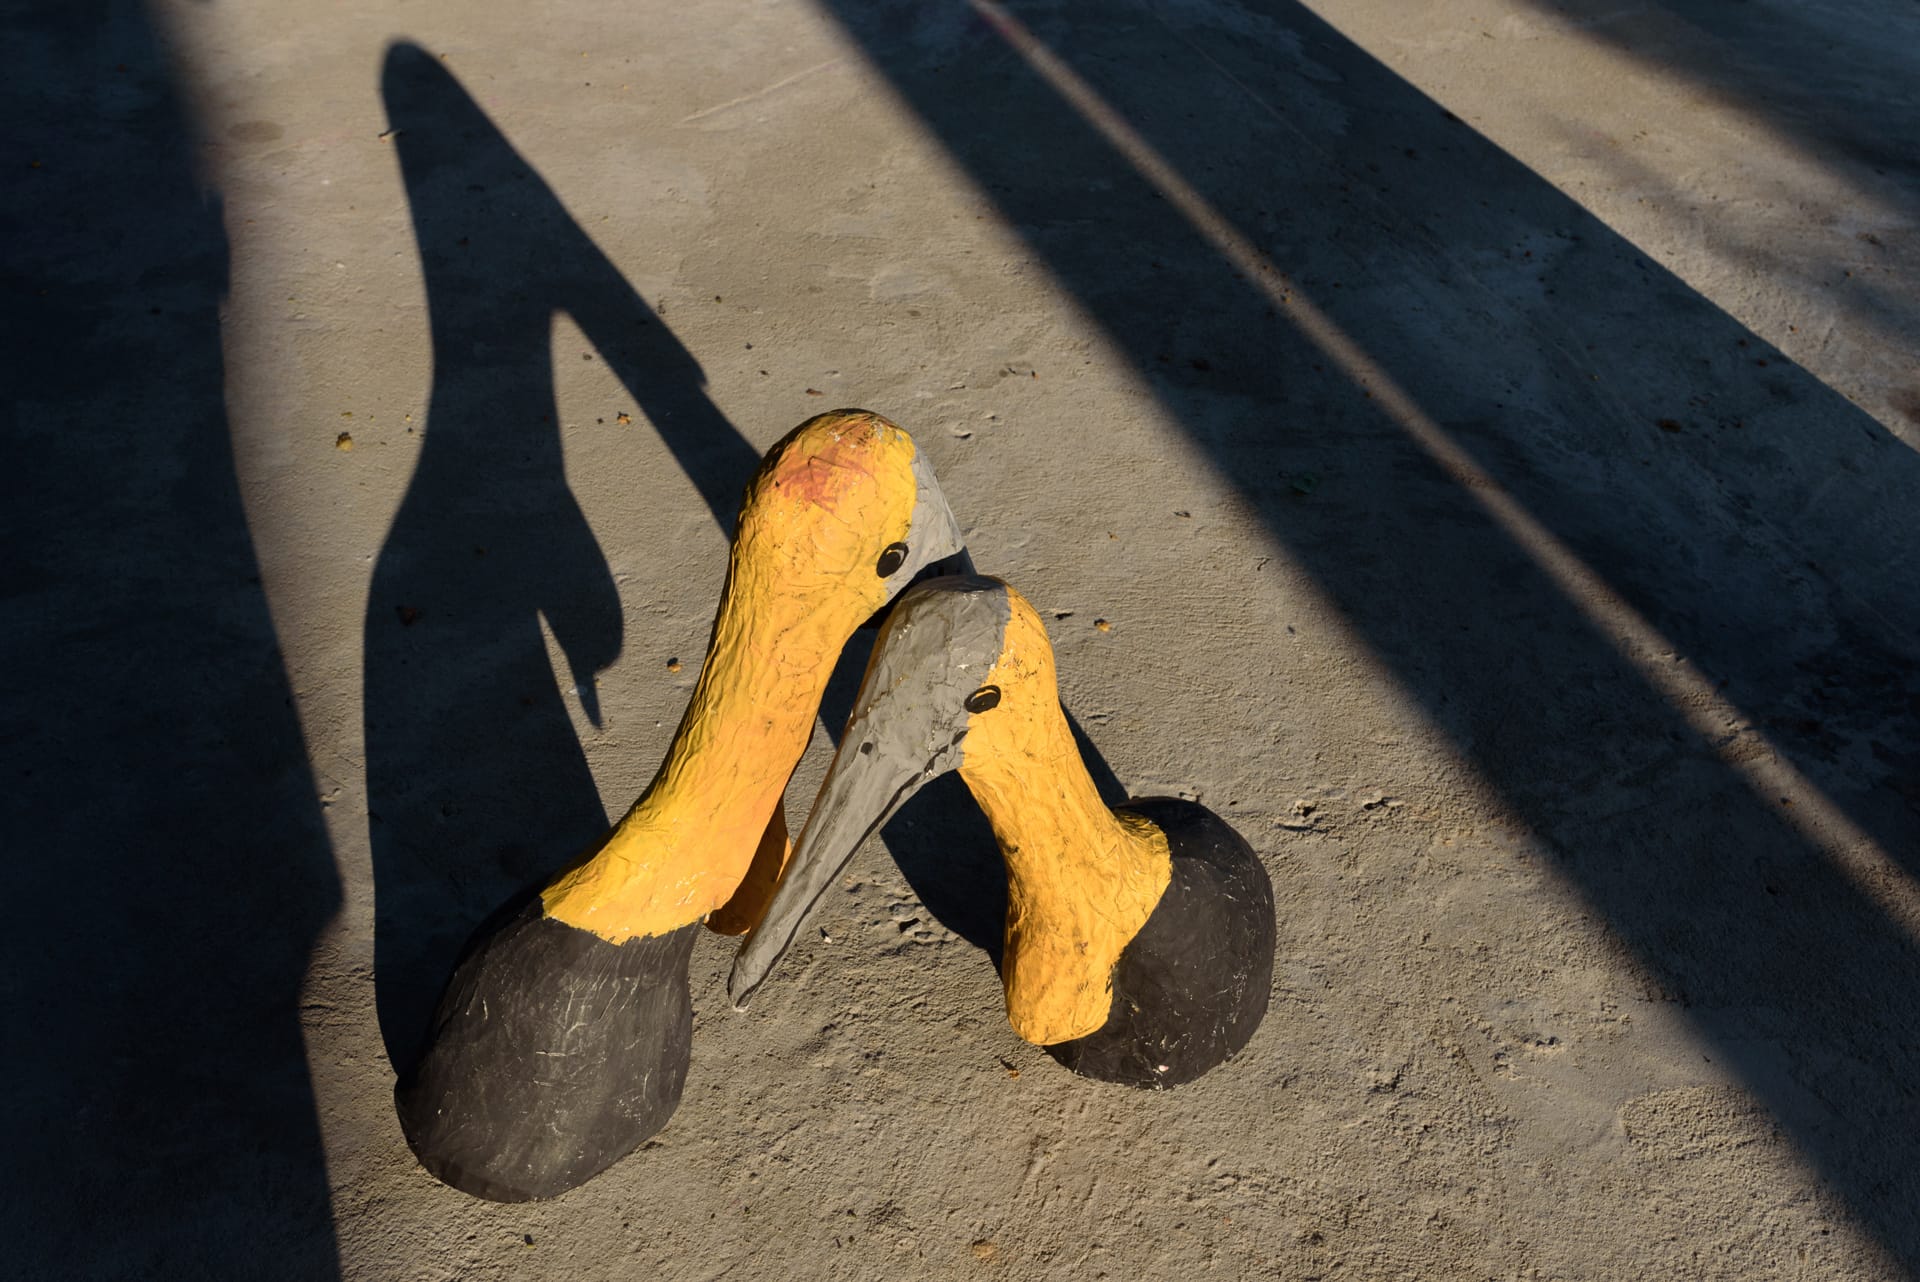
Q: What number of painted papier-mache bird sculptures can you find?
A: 2